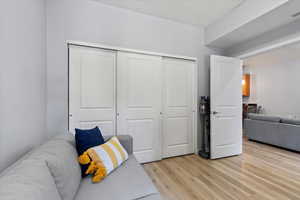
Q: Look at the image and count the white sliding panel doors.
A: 3